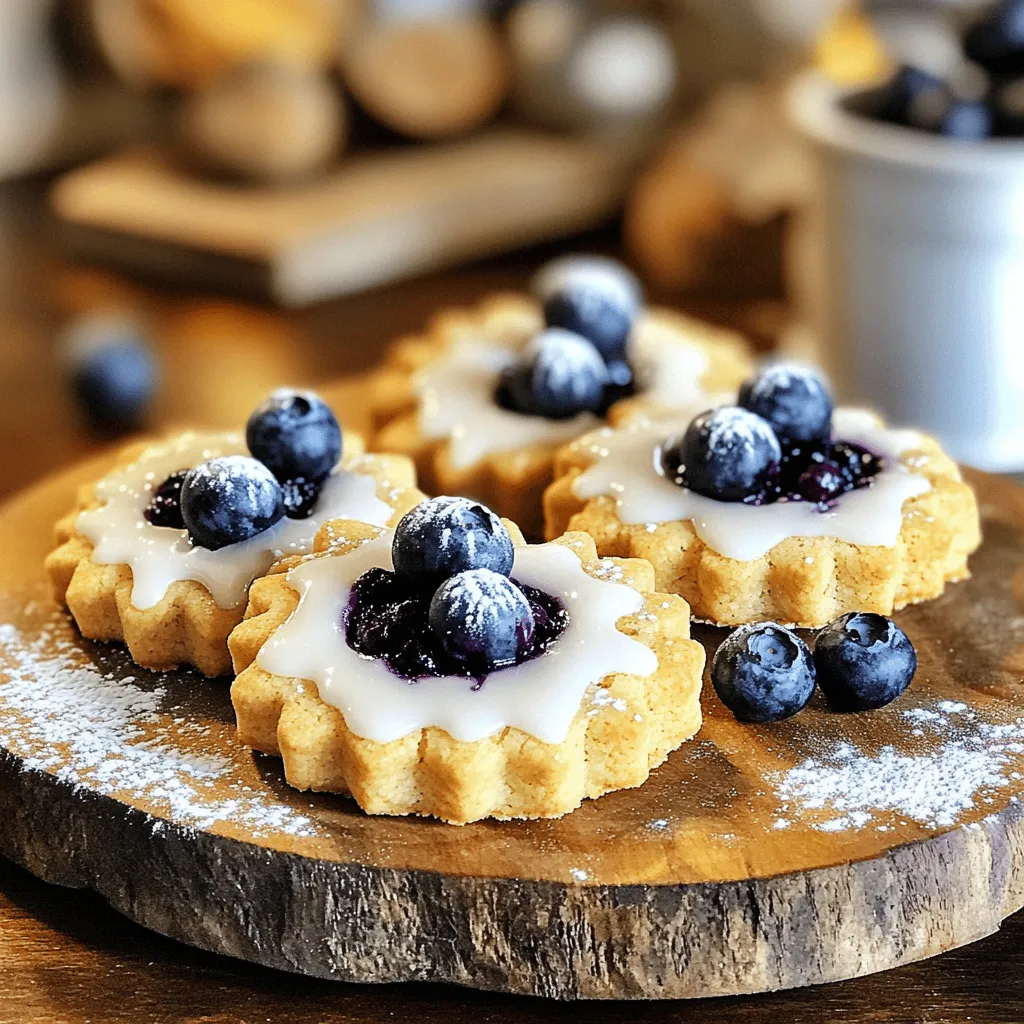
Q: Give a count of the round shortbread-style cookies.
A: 4